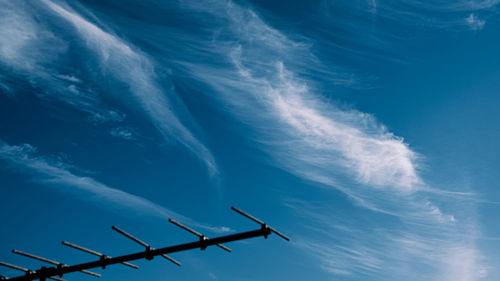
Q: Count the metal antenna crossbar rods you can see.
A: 6